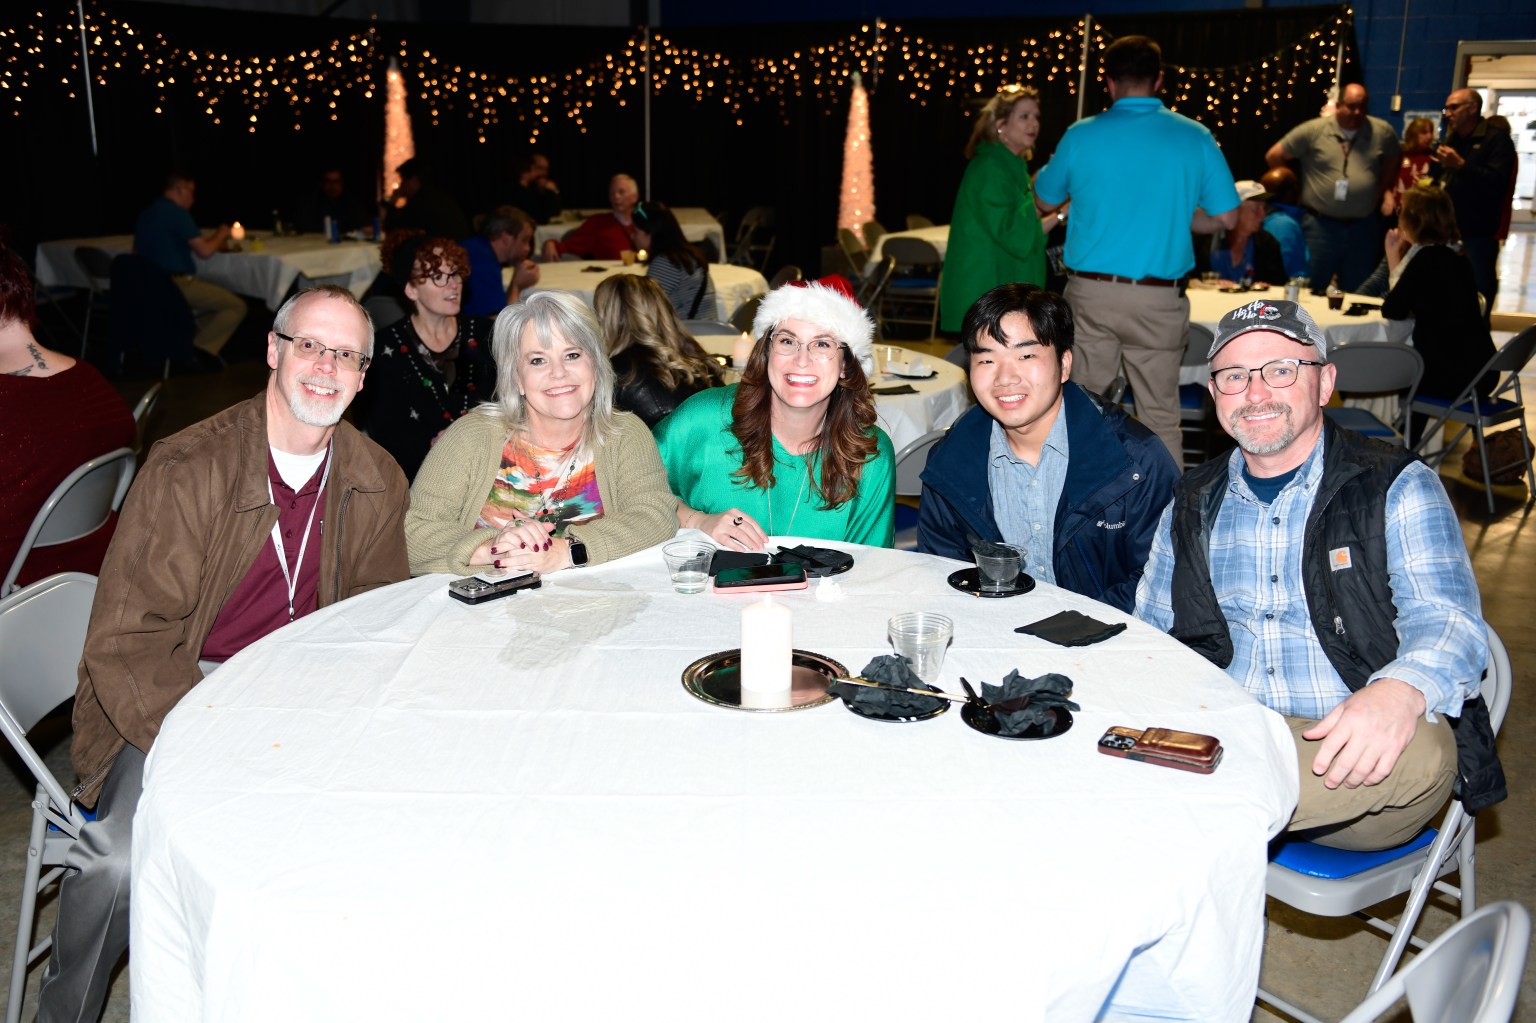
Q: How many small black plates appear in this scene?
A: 4